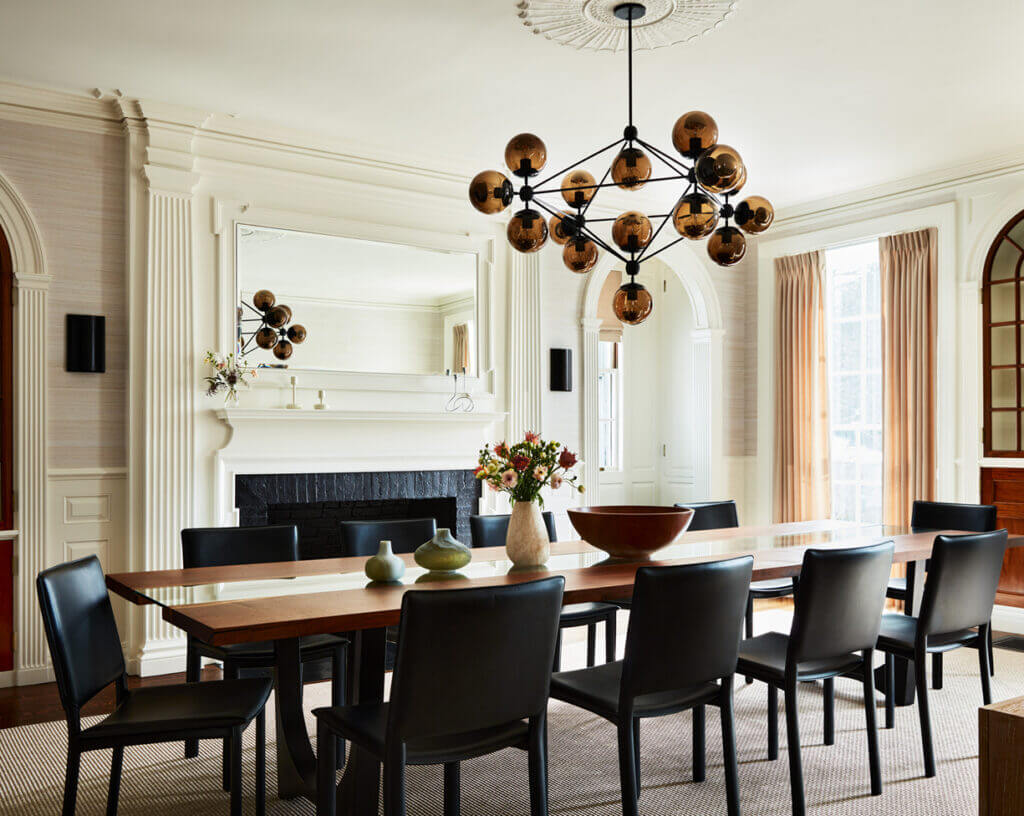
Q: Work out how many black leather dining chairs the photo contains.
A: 10